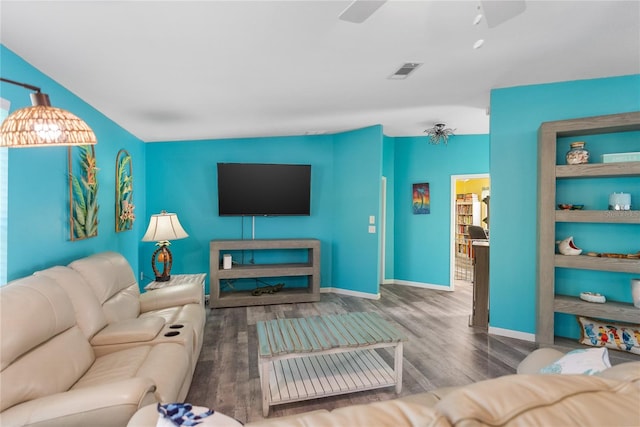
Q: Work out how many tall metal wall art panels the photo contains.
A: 2